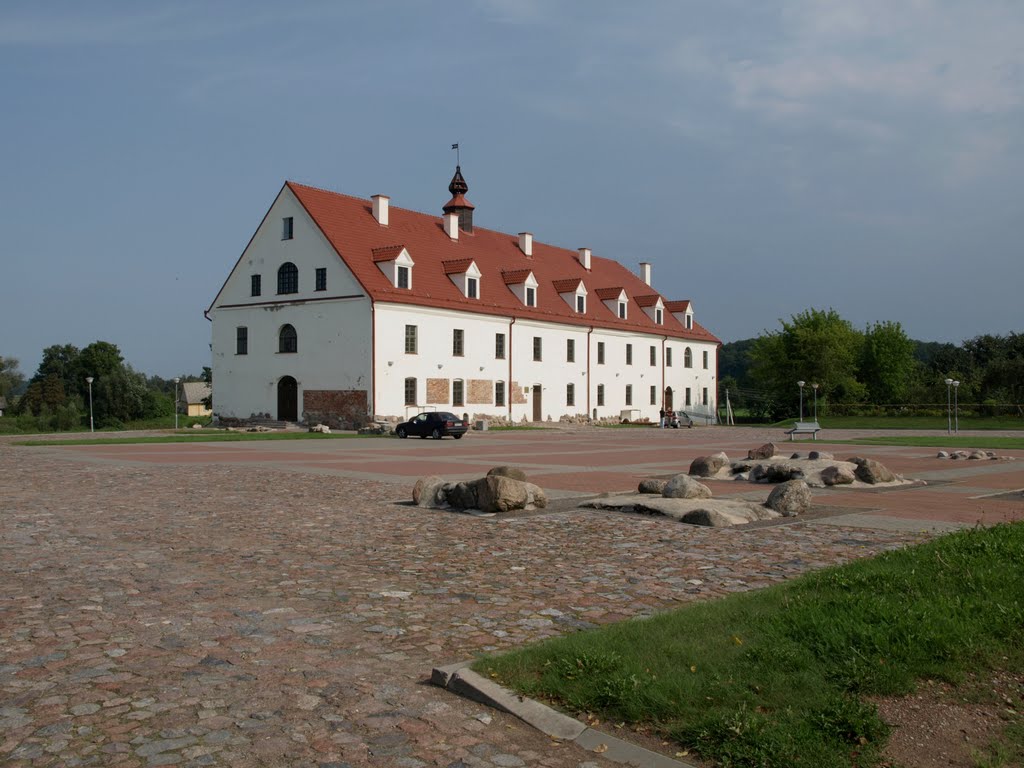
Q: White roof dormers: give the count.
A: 7